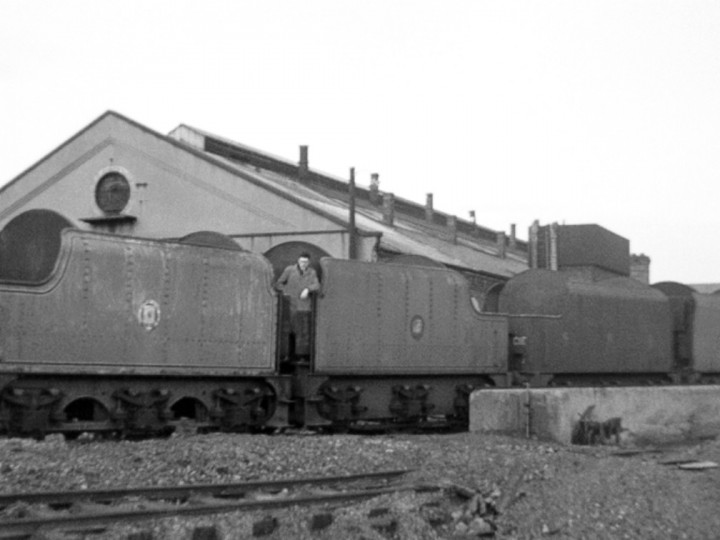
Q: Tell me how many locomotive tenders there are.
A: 4